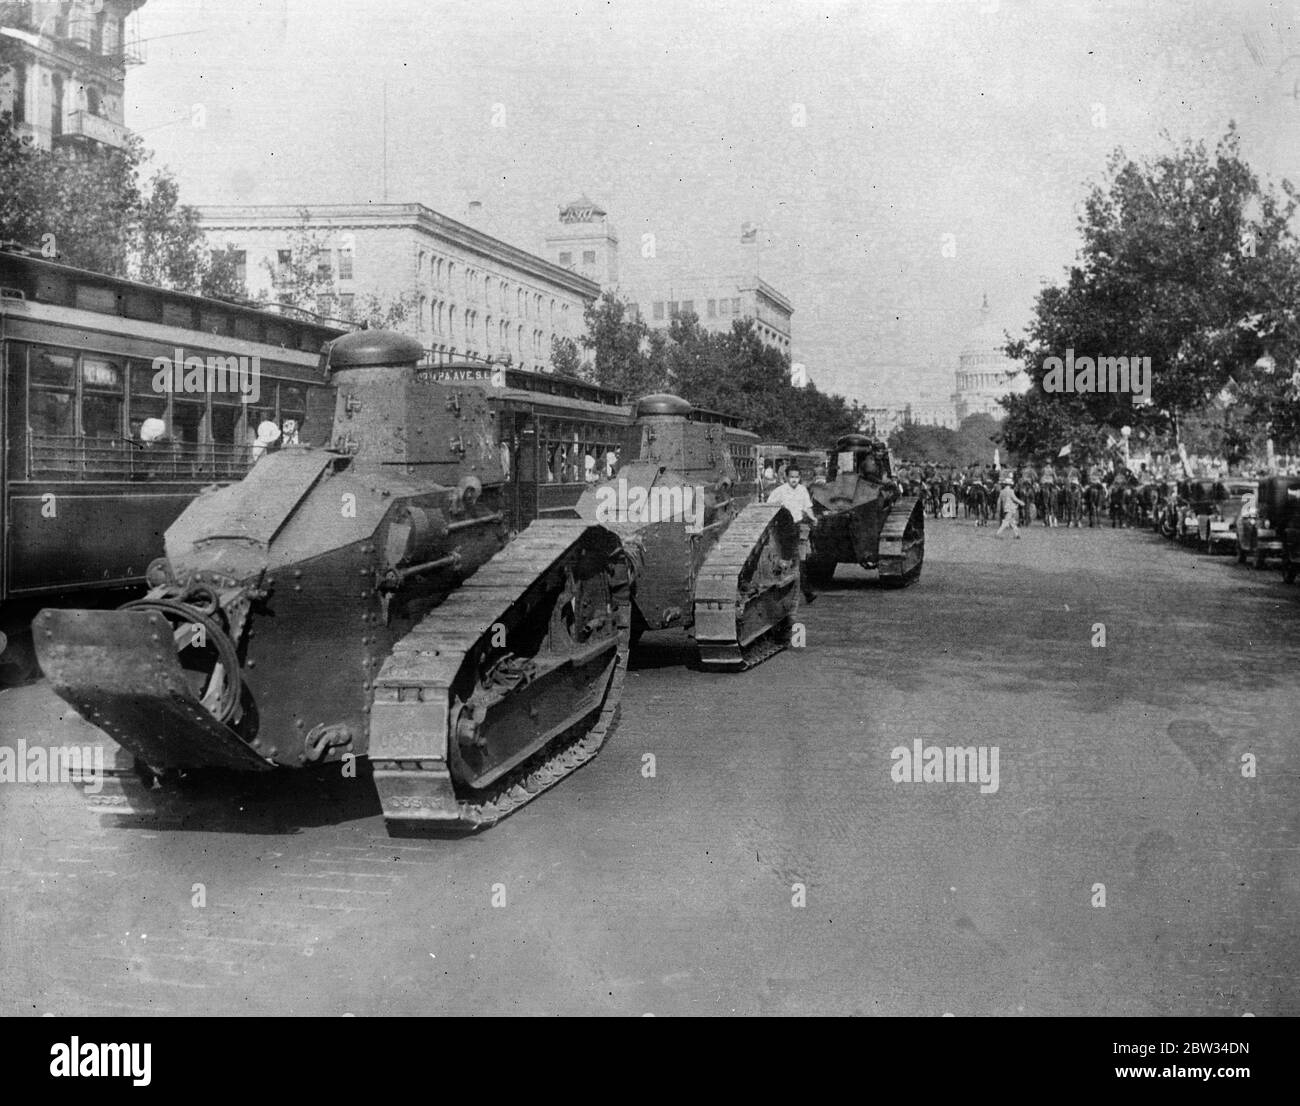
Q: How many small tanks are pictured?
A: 3